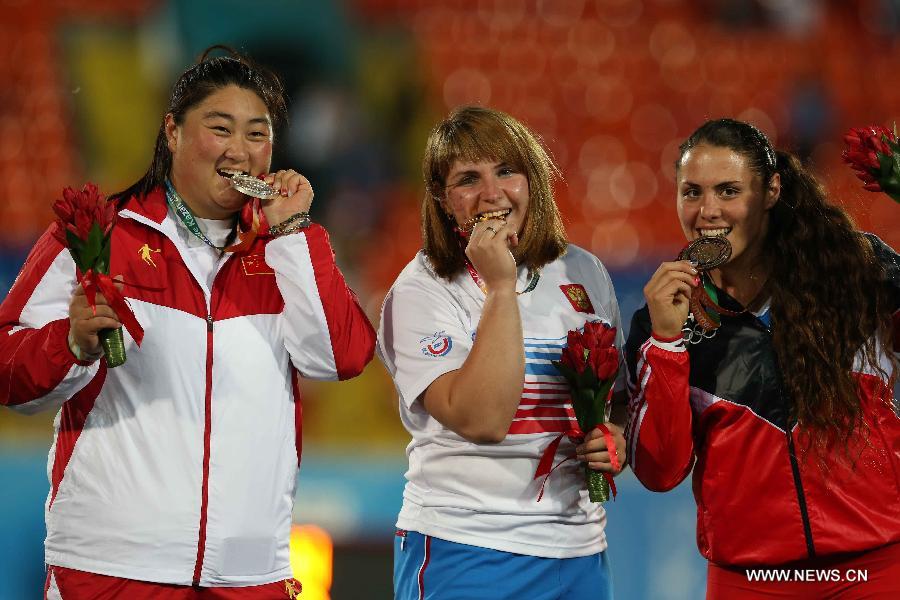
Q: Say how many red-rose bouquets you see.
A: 3